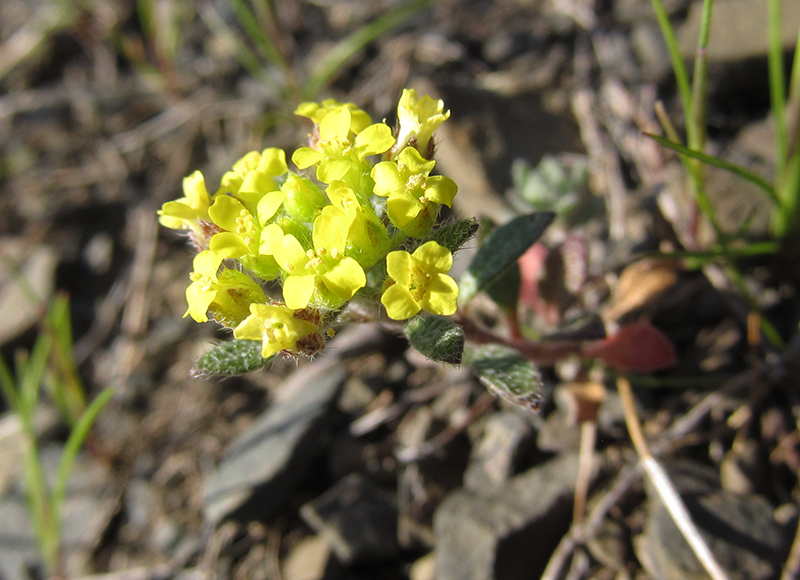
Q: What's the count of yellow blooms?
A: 12